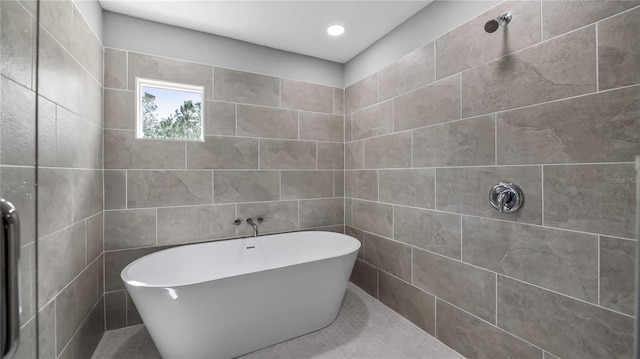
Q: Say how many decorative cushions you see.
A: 0